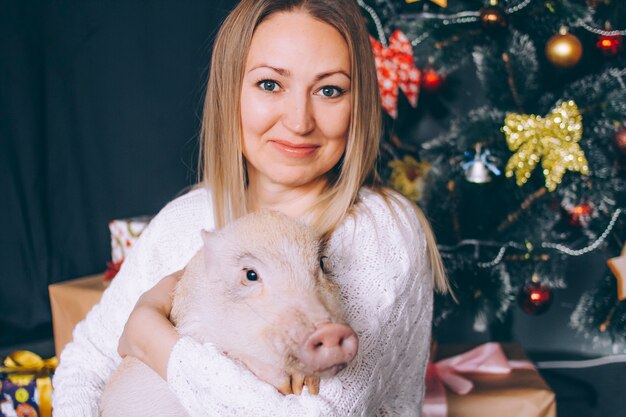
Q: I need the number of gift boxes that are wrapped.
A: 4